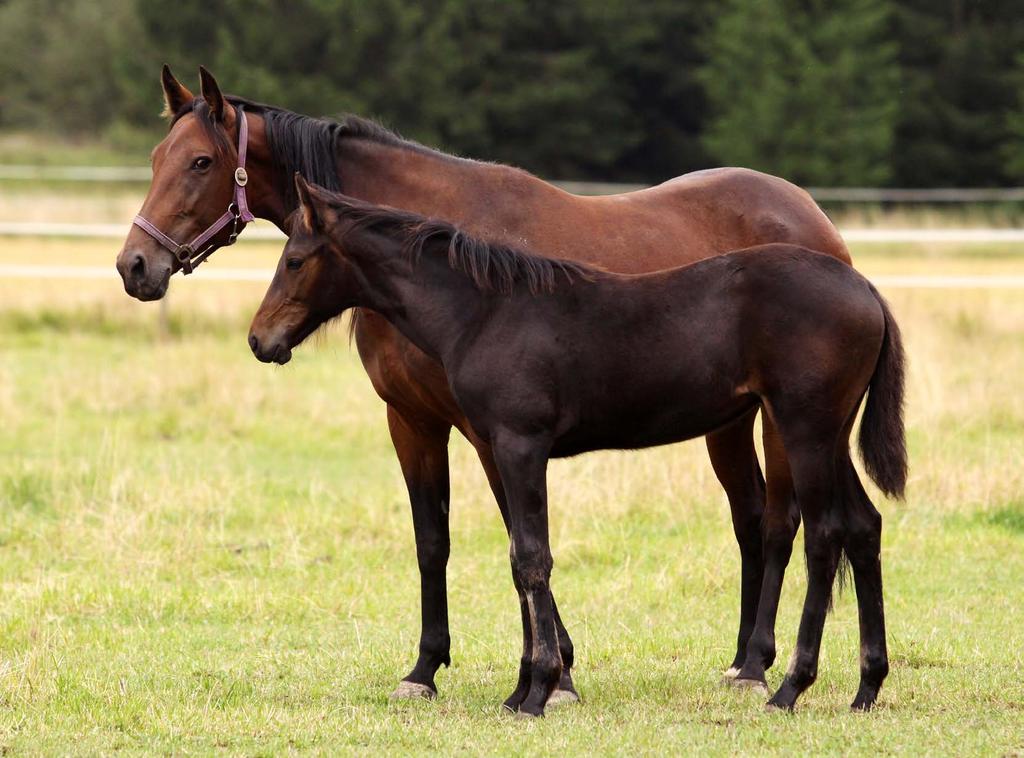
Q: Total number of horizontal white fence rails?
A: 3